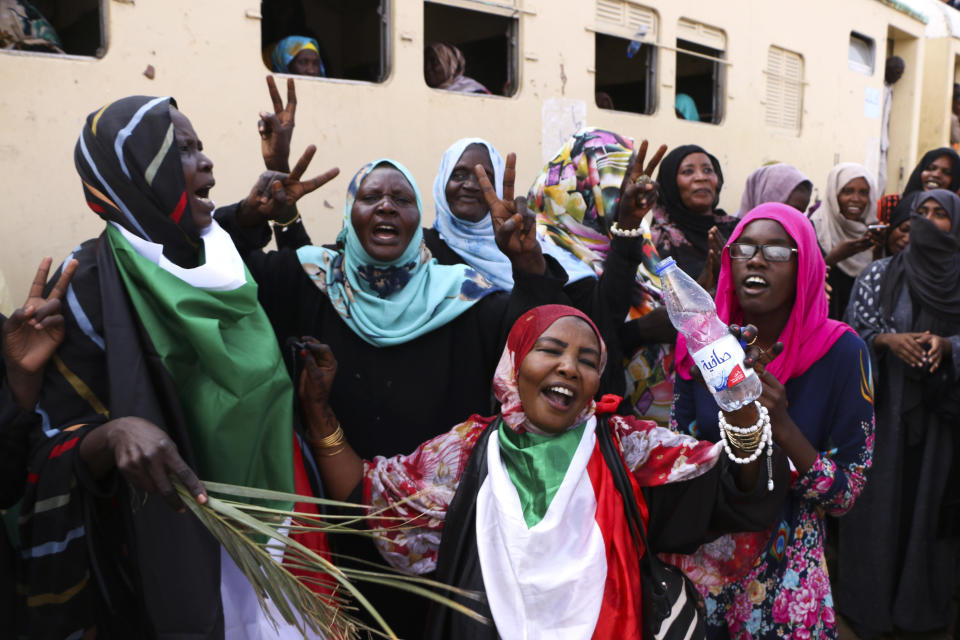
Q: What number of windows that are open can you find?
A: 5